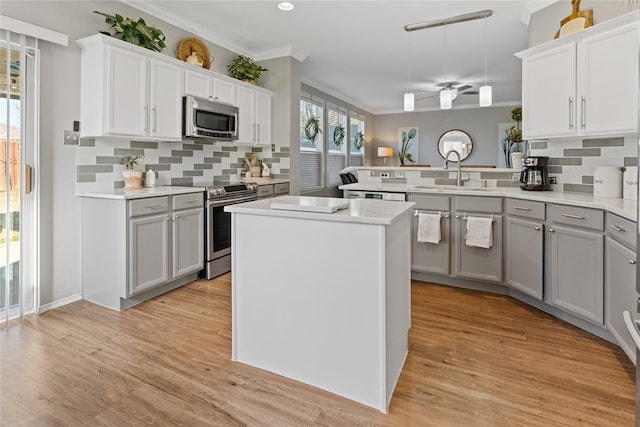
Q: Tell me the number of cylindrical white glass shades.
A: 3